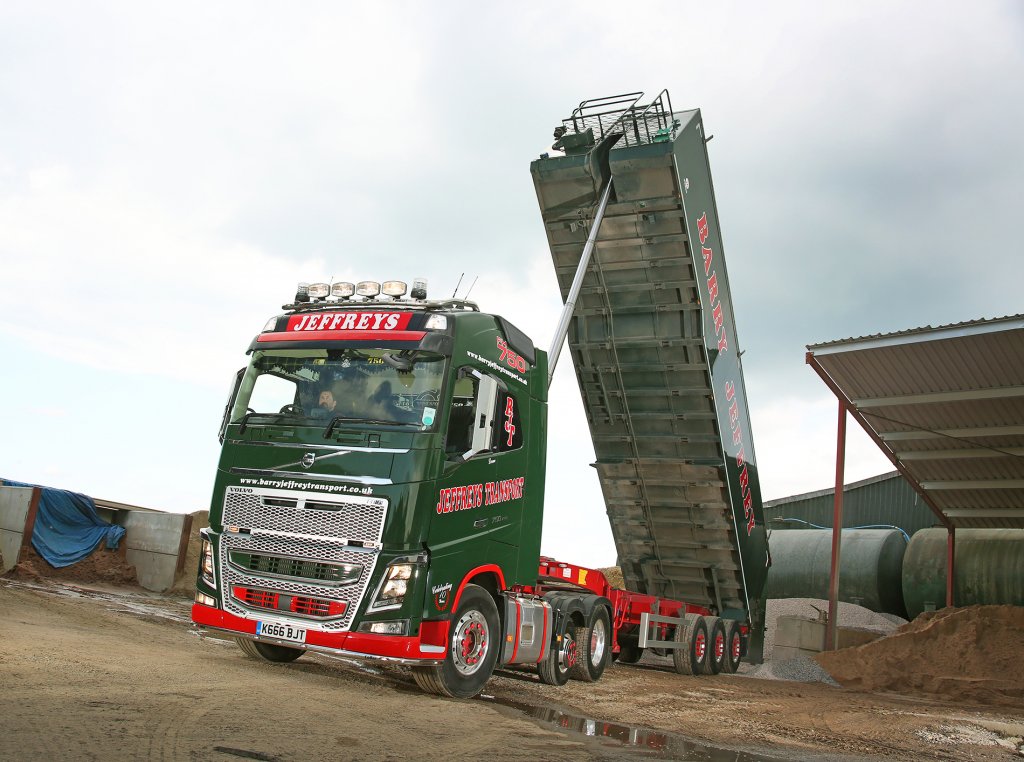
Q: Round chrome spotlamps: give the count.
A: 4